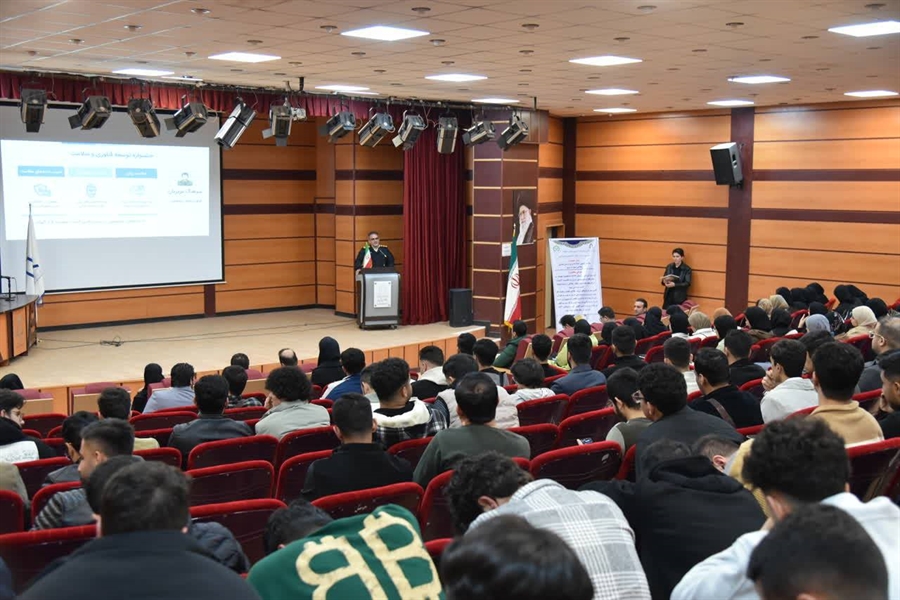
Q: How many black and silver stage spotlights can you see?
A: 12